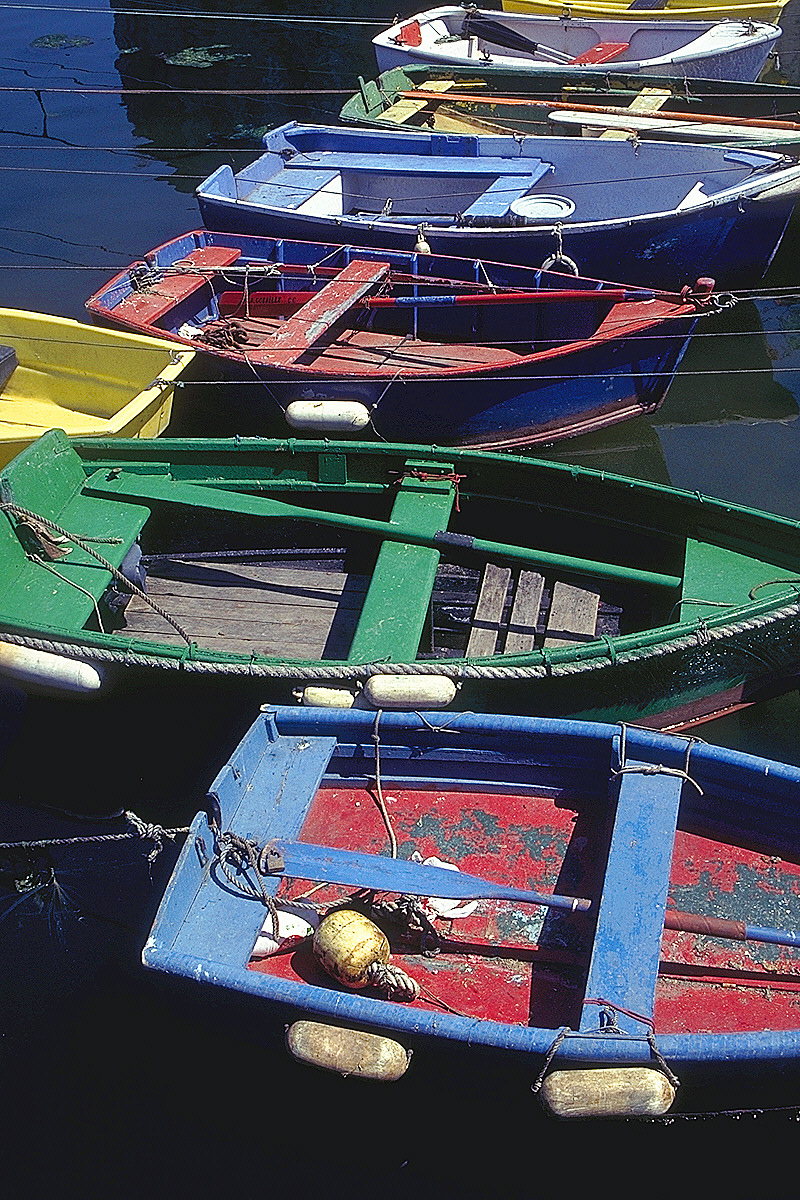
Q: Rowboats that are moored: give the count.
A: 8